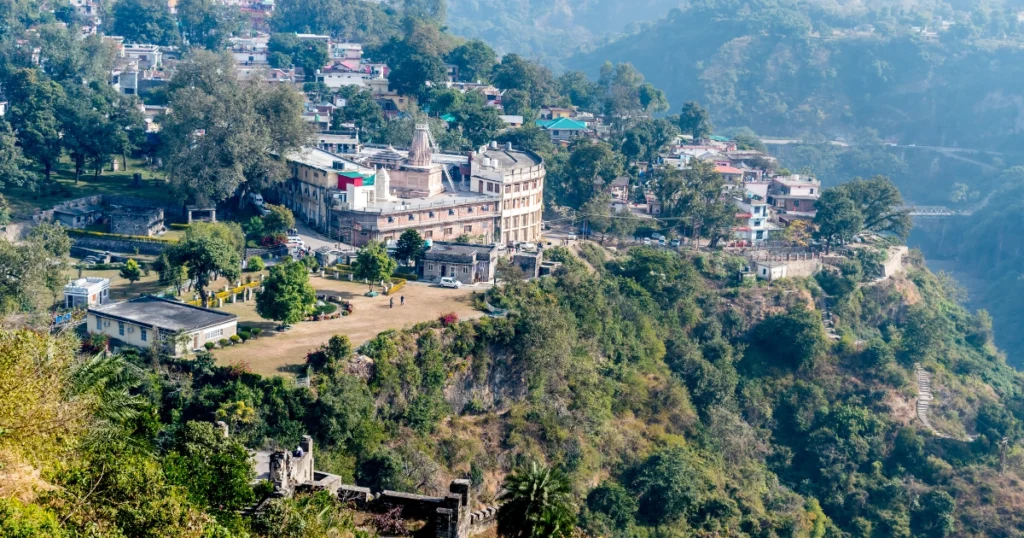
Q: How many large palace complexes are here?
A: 1